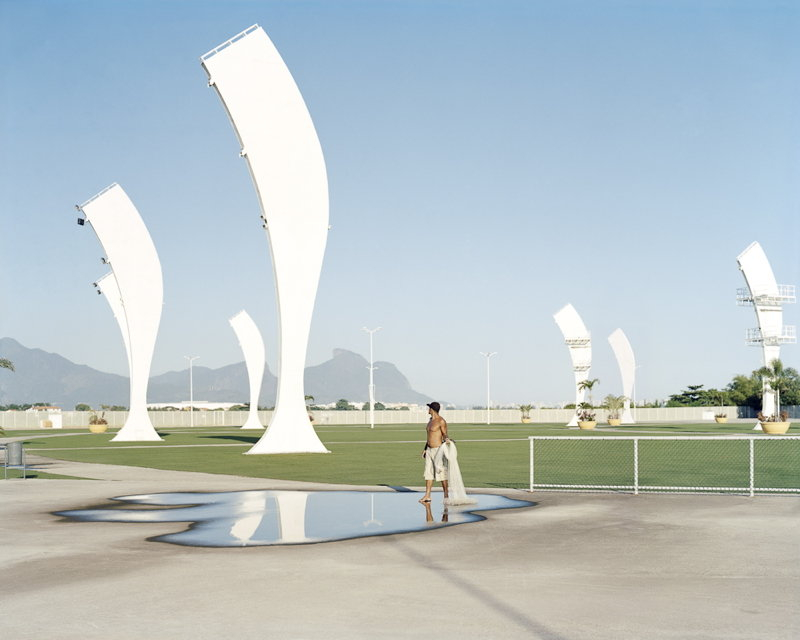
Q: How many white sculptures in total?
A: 7